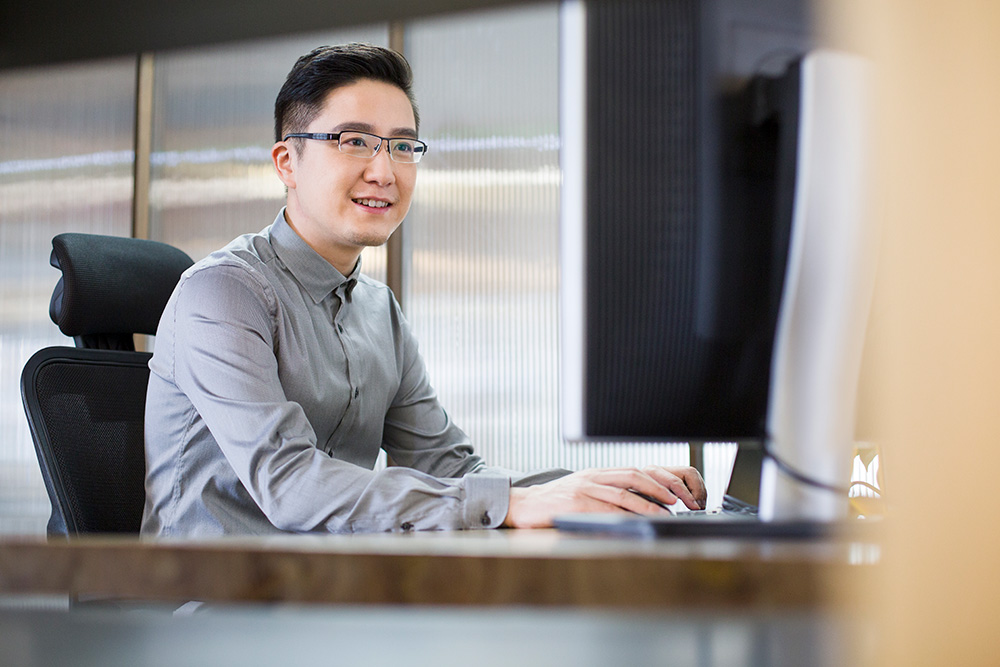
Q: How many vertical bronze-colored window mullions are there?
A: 2